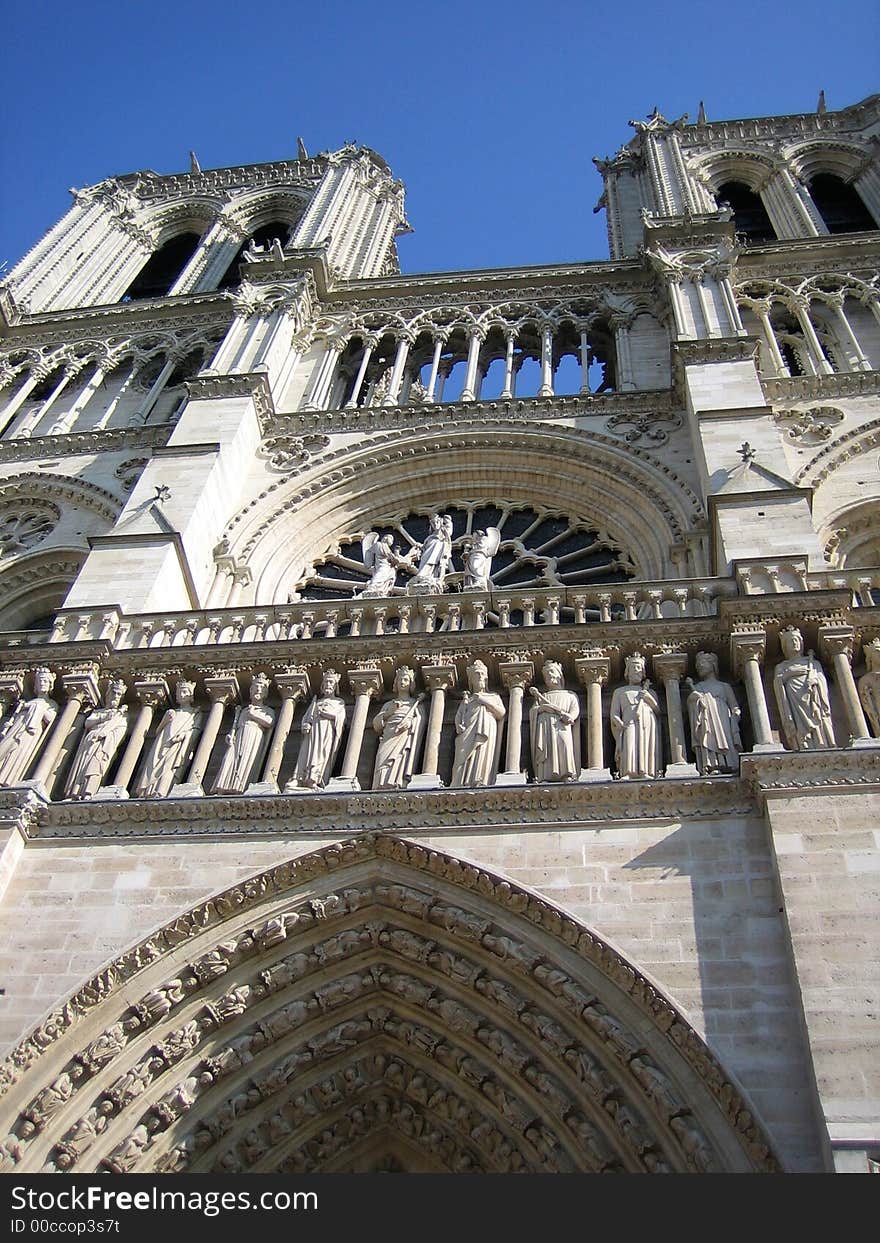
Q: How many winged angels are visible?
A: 2